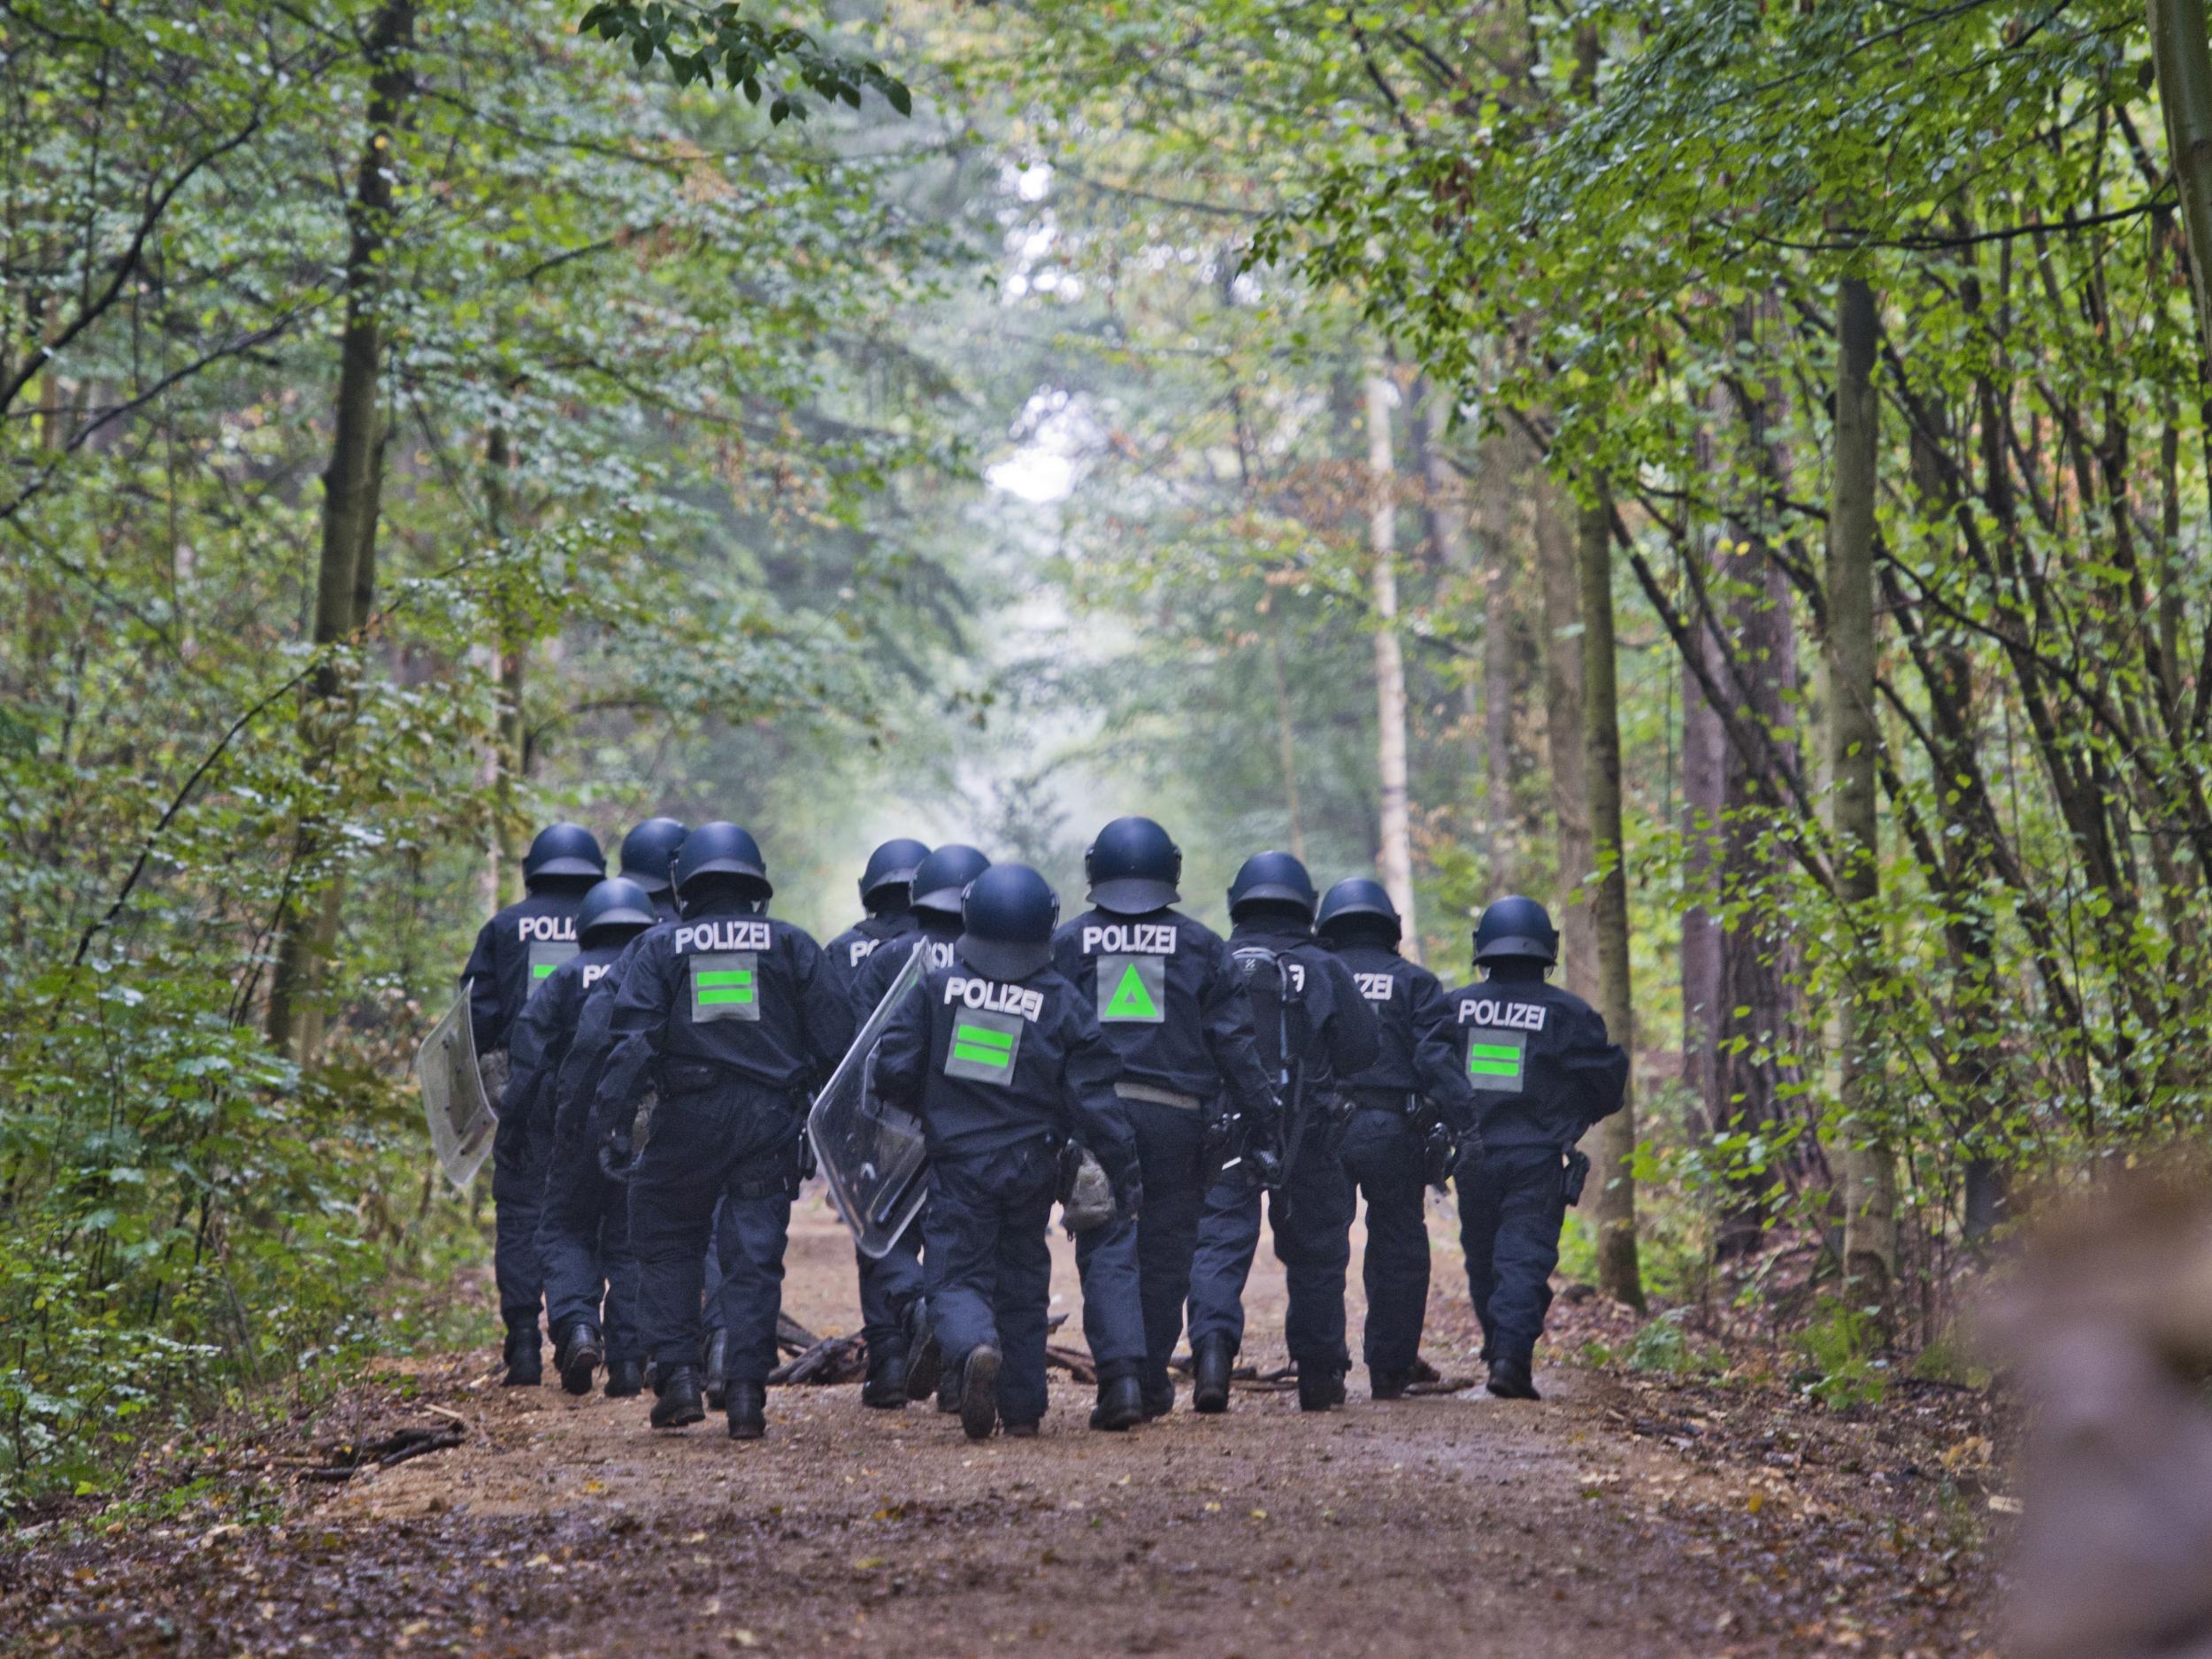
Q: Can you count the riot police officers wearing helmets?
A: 11